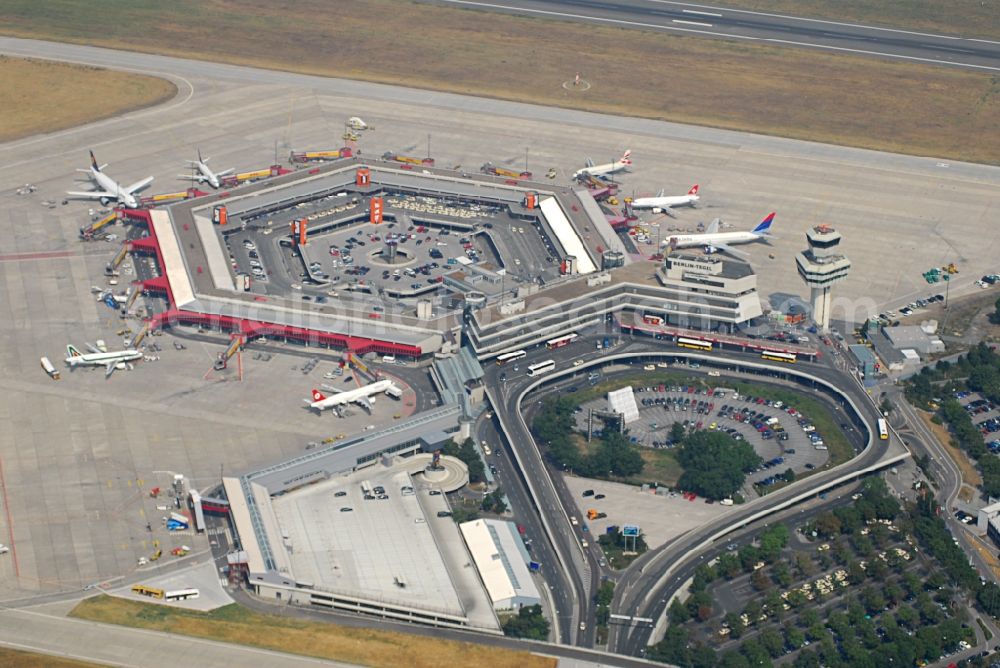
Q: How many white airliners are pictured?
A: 7